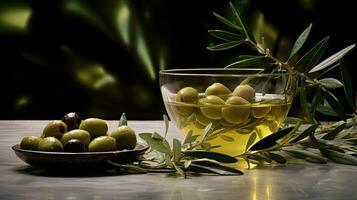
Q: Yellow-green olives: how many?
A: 13